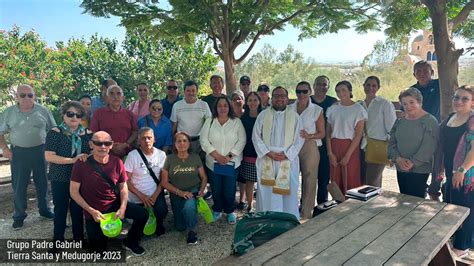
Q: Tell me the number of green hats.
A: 3